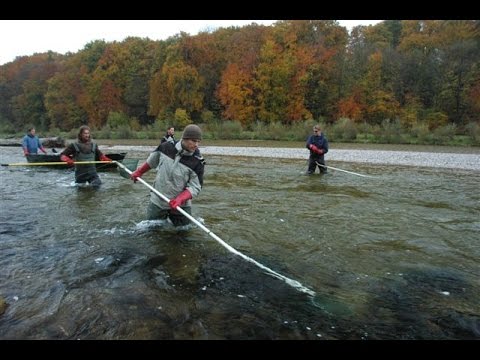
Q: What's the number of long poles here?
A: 3